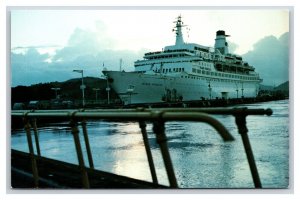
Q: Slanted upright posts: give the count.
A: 7